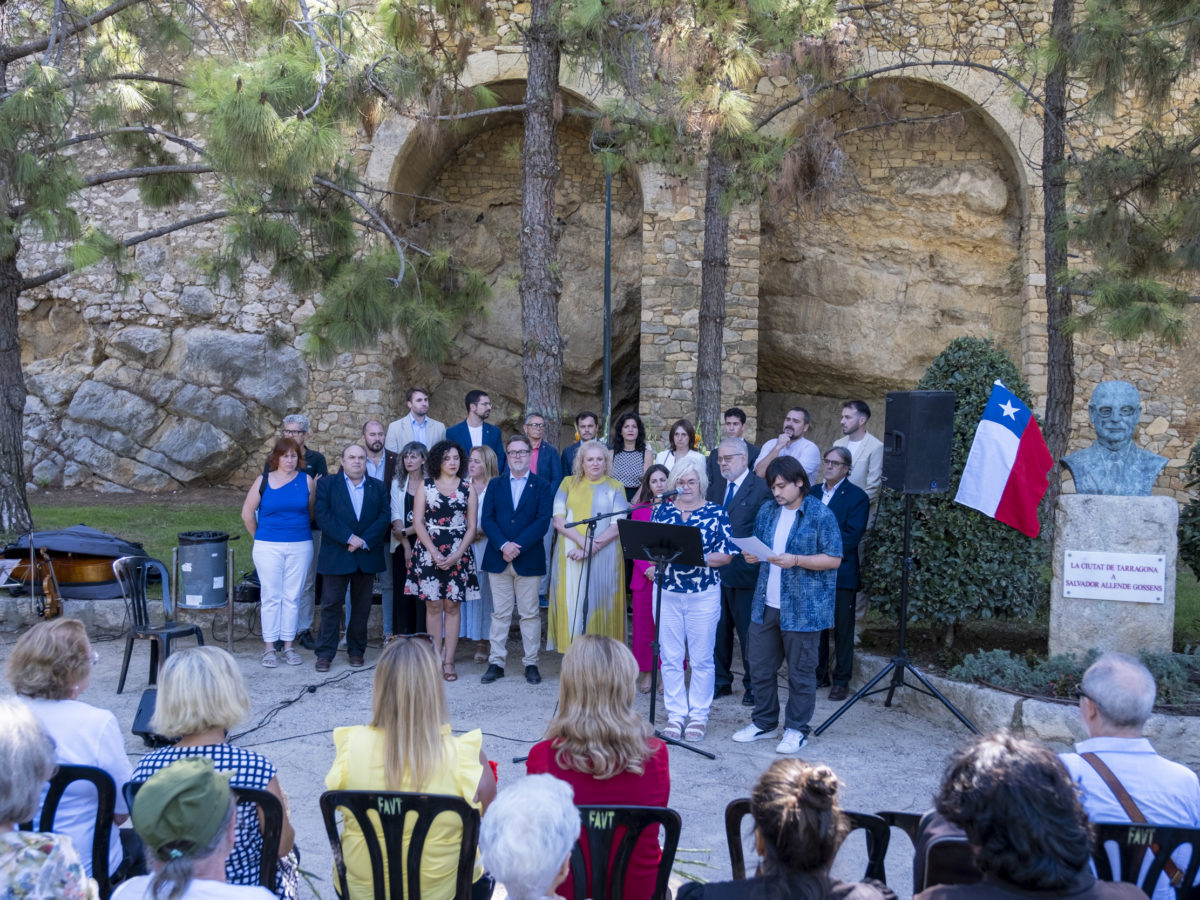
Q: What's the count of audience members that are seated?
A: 10